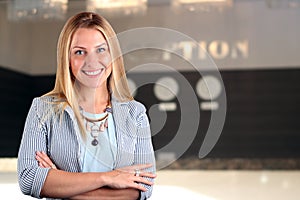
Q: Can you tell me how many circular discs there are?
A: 3